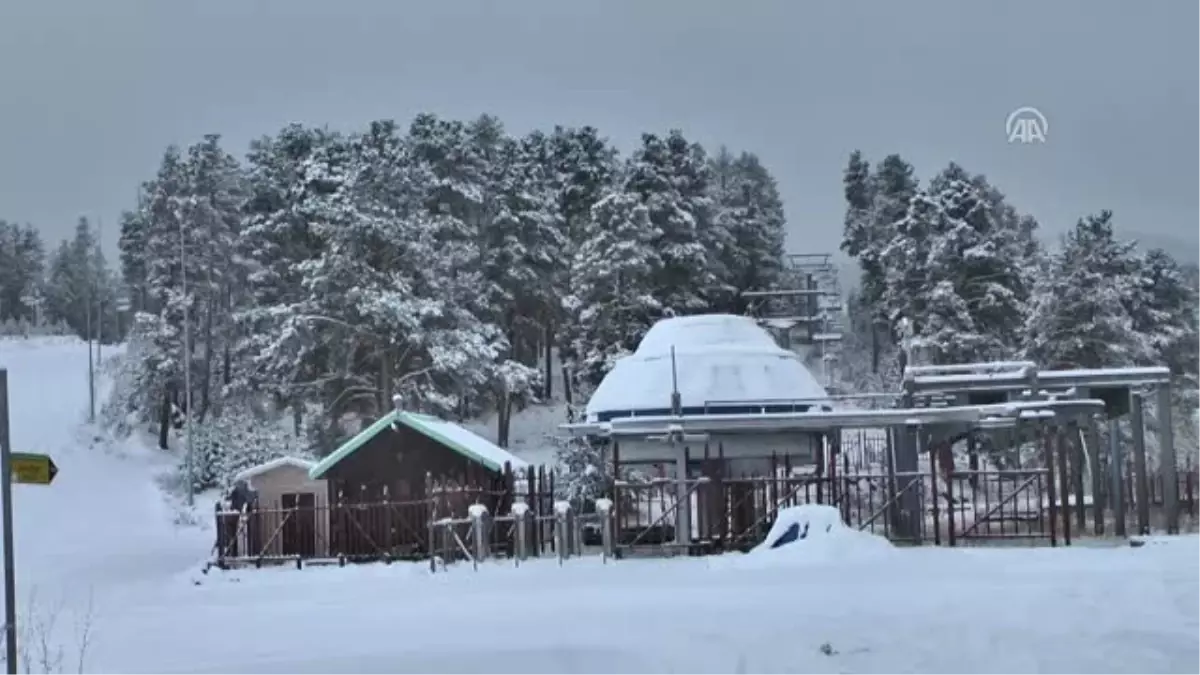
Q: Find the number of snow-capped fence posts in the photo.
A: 4